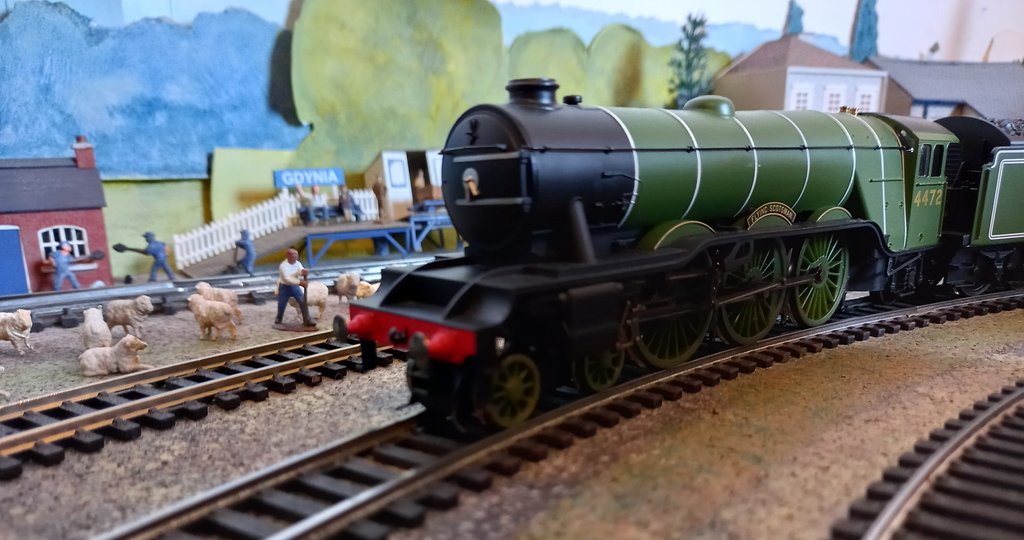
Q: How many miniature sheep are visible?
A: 9